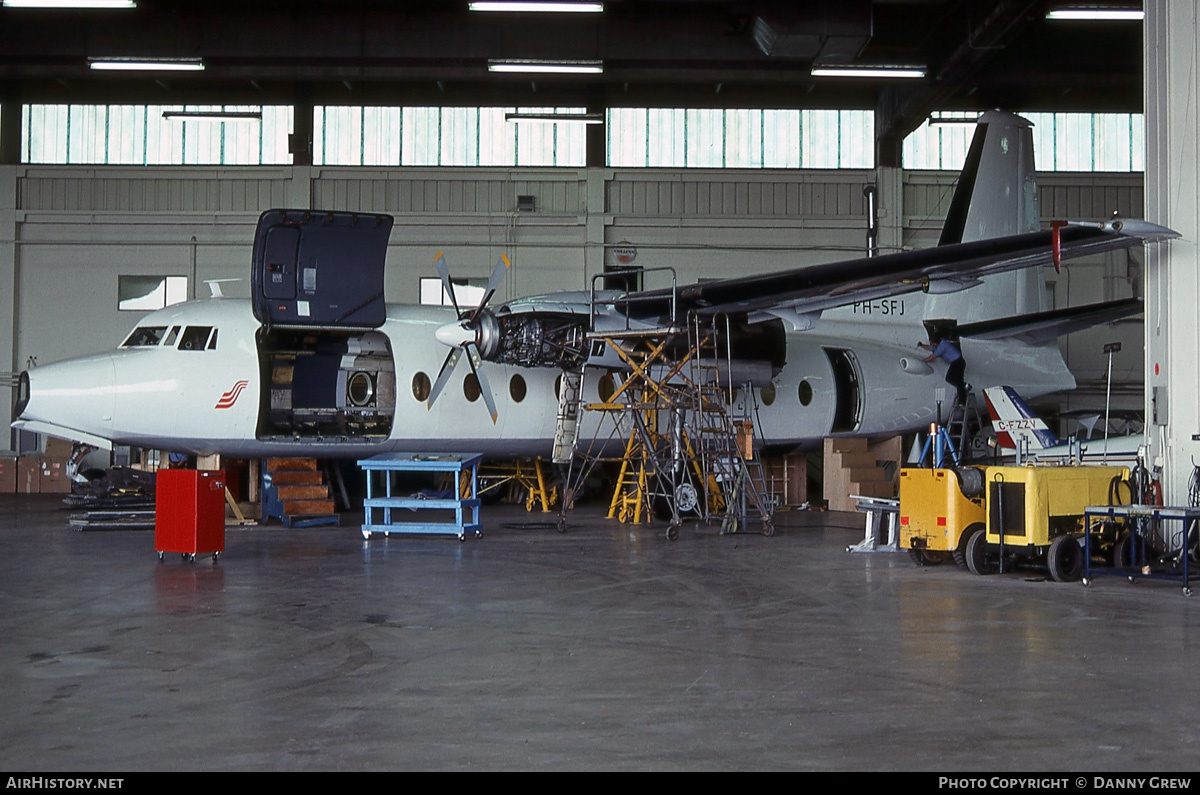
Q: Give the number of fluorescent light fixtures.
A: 9